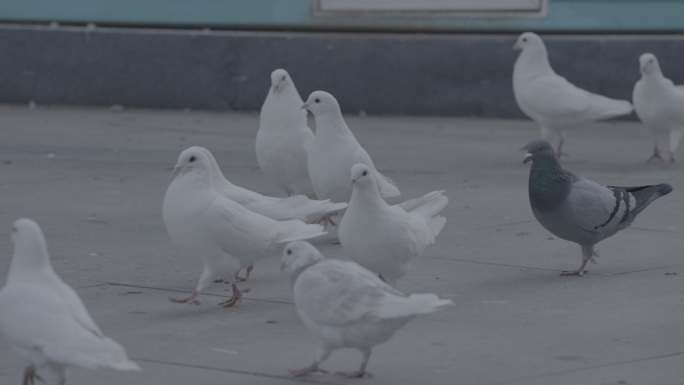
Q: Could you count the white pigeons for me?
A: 9